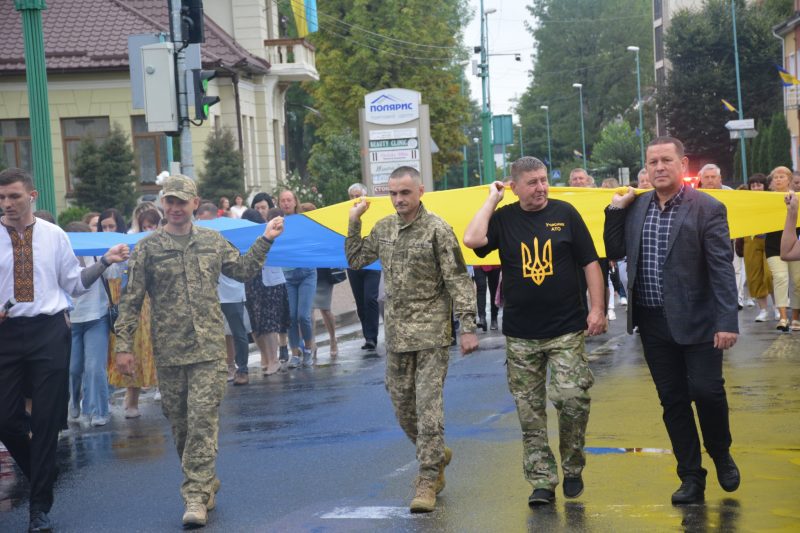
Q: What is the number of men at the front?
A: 5